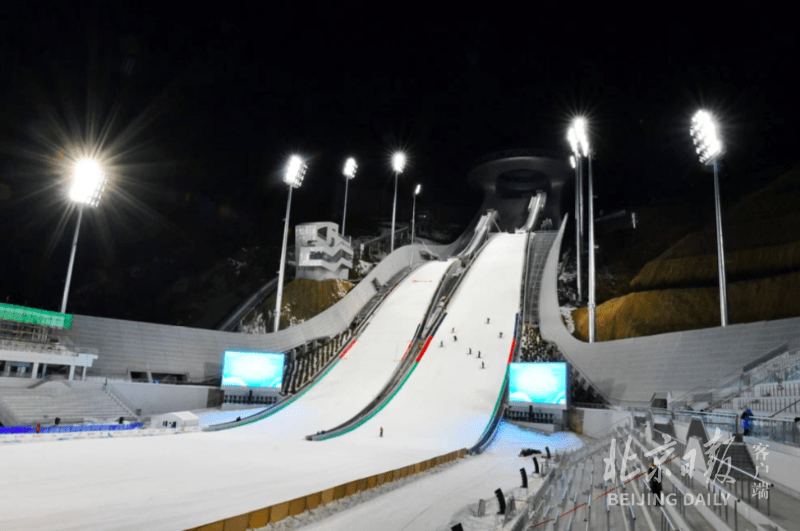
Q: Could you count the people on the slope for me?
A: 9